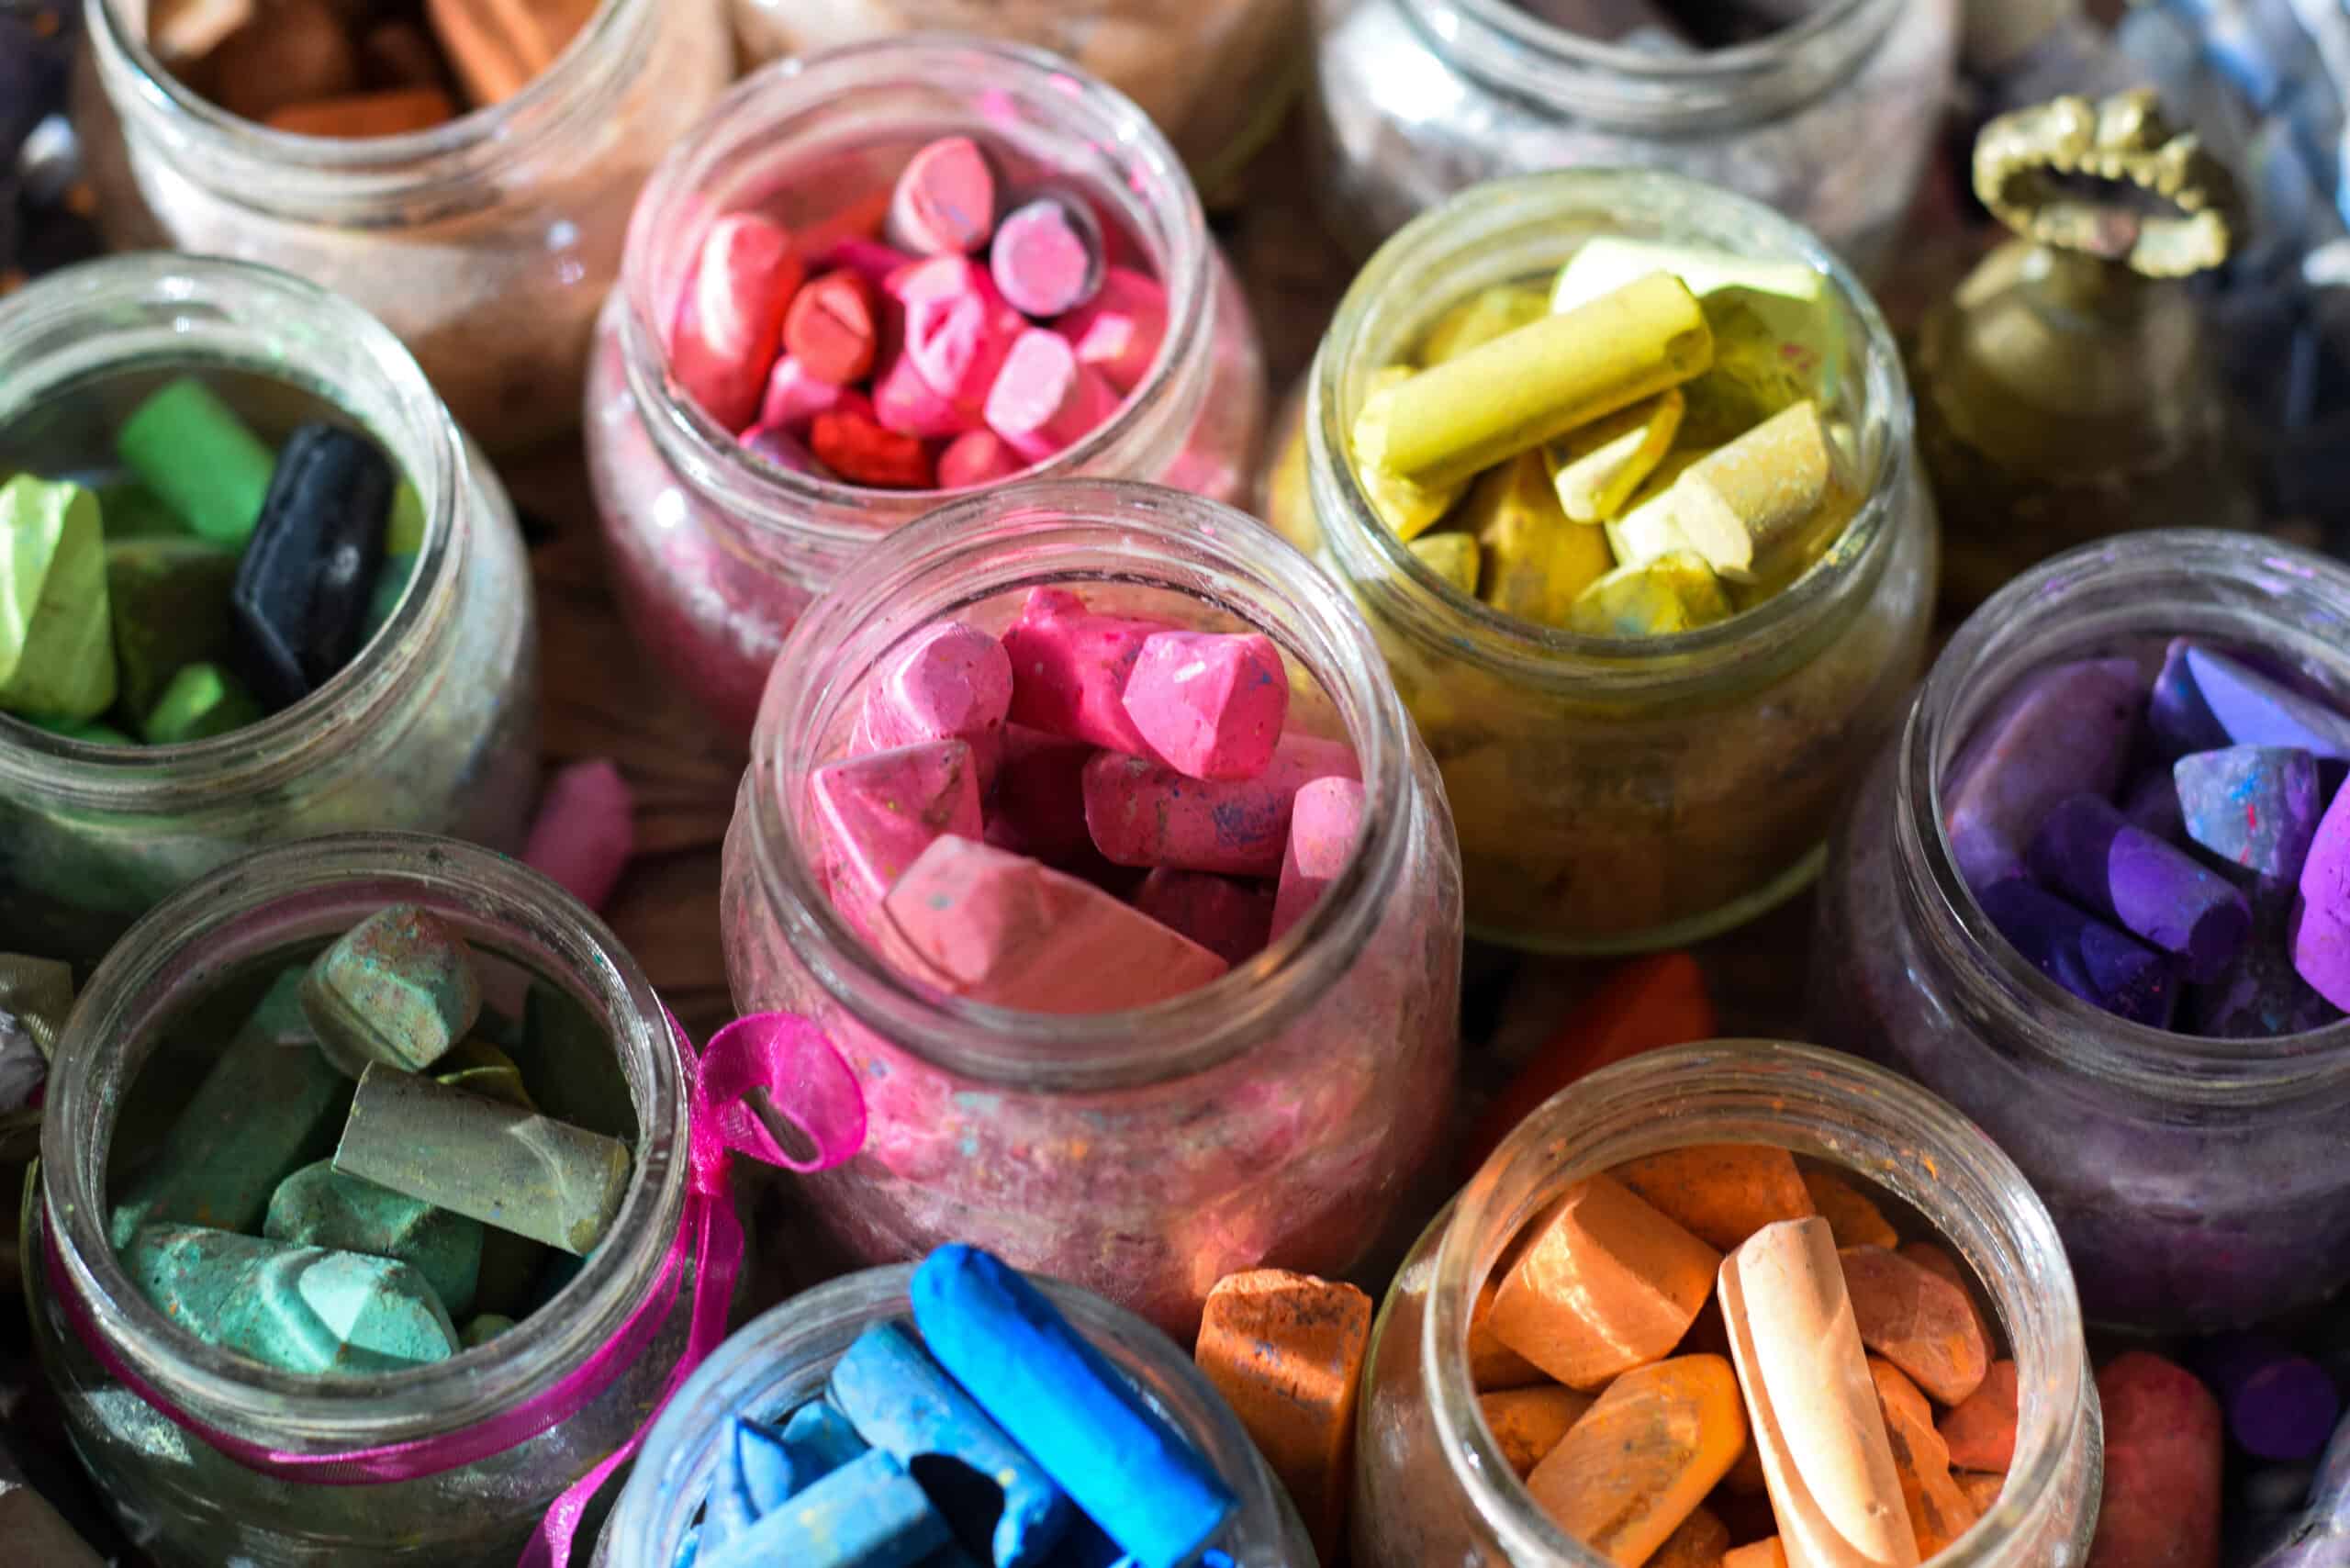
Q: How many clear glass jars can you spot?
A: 11